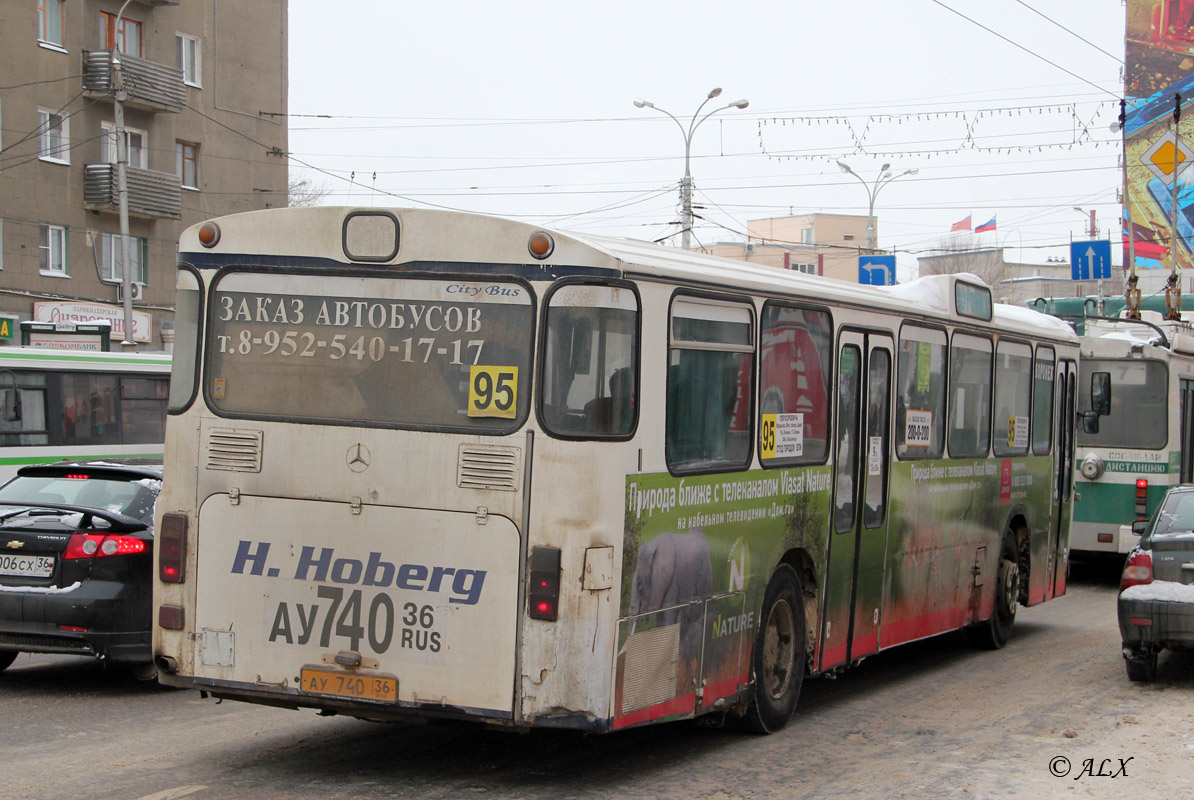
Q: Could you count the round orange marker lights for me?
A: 2